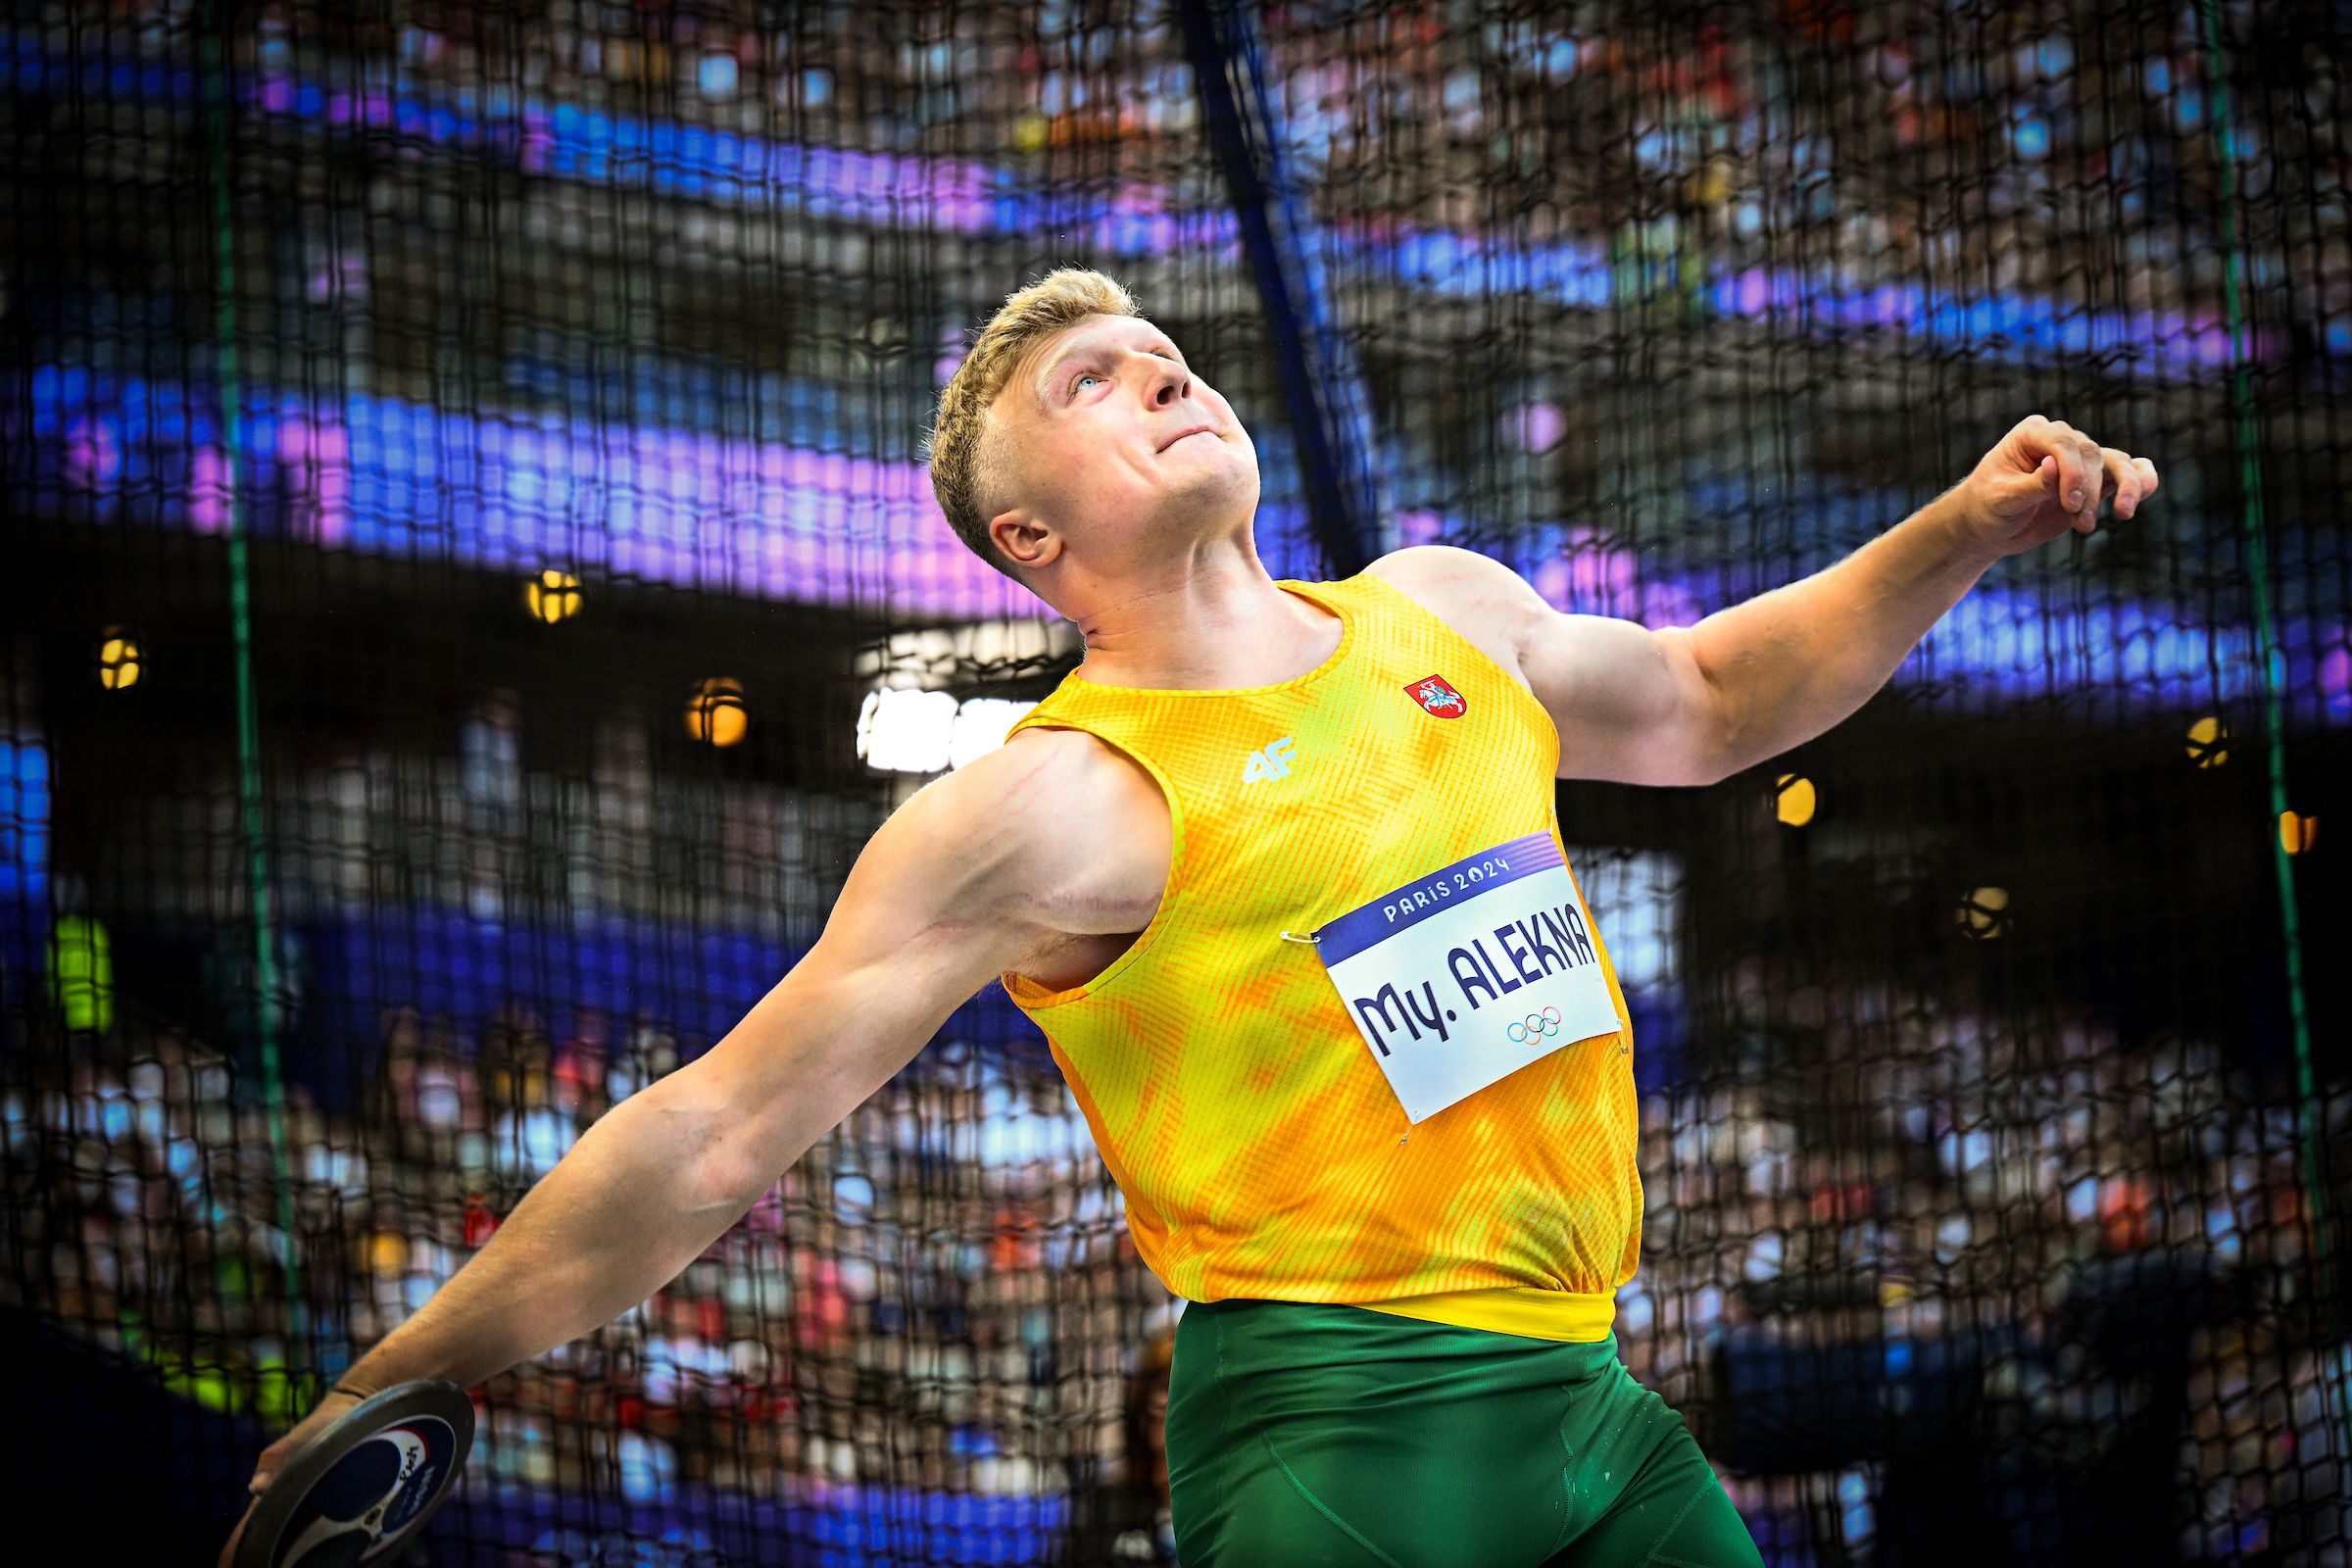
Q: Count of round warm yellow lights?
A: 7